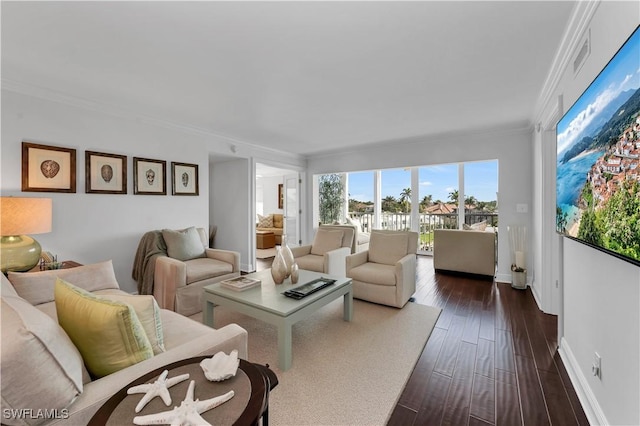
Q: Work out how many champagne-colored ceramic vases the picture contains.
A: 3